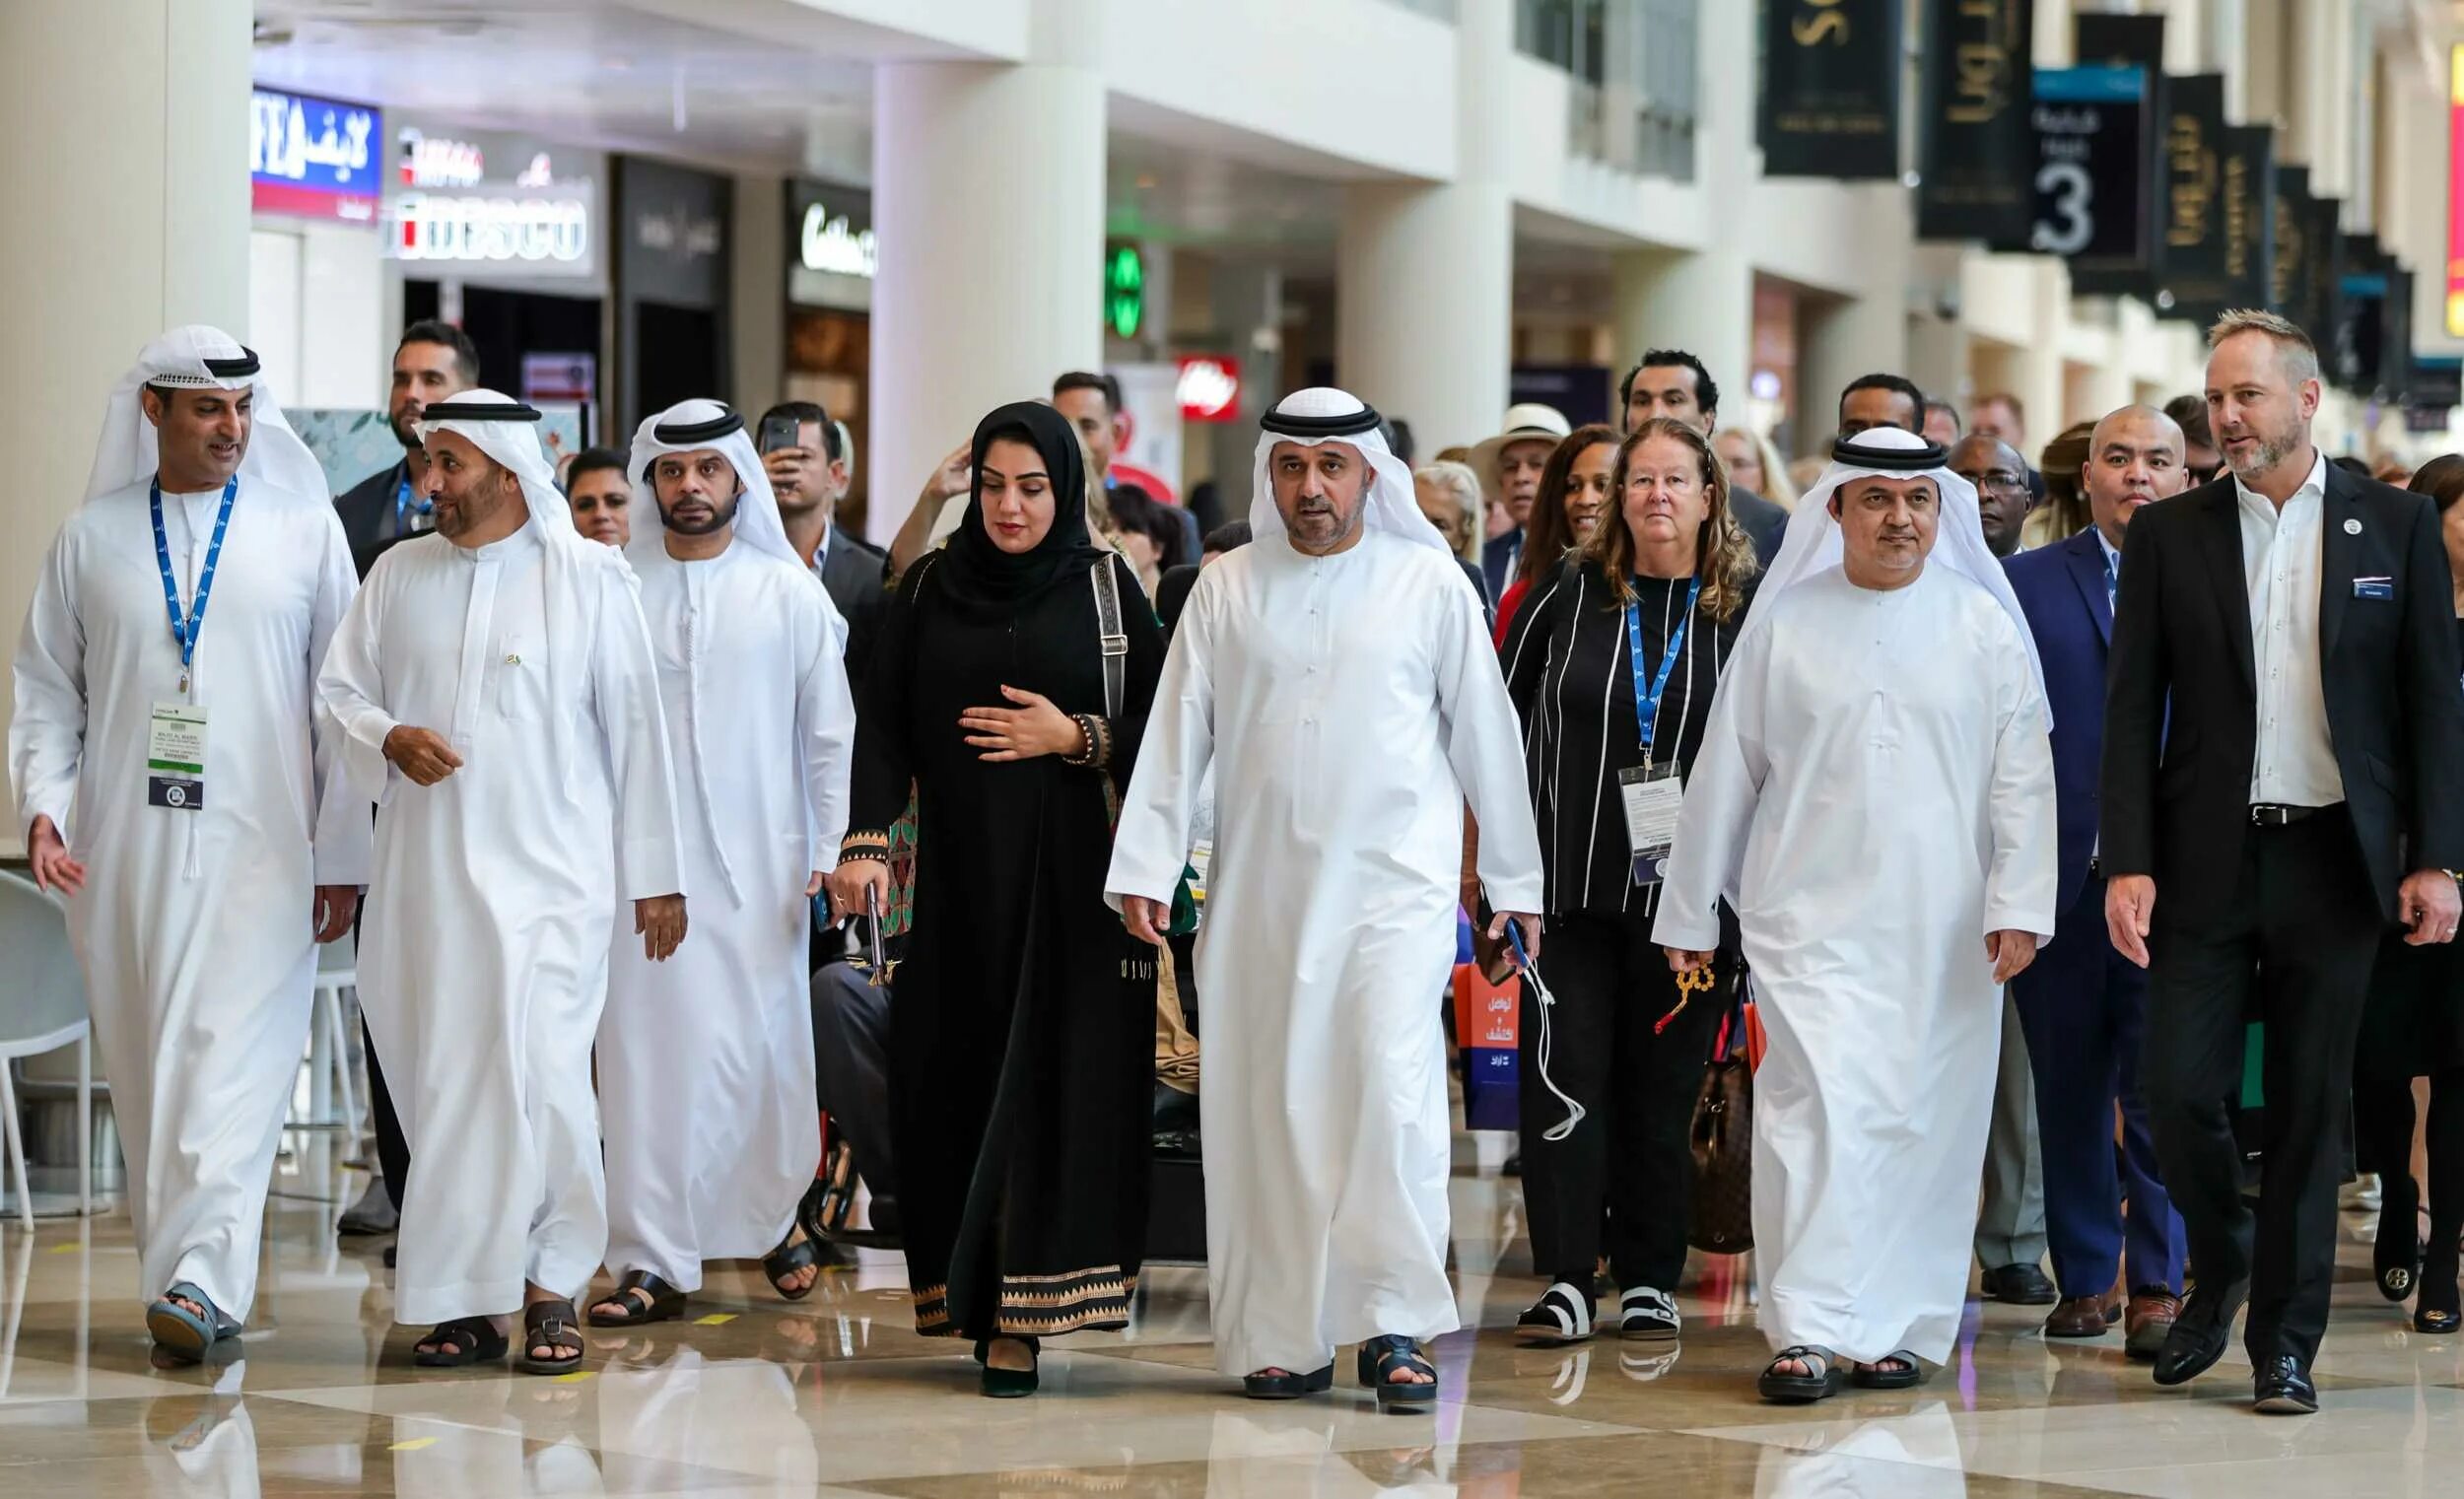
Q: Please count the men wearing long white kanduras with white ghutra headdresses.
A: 5